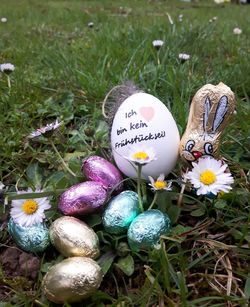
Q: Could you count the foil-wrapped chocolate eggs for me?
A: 7